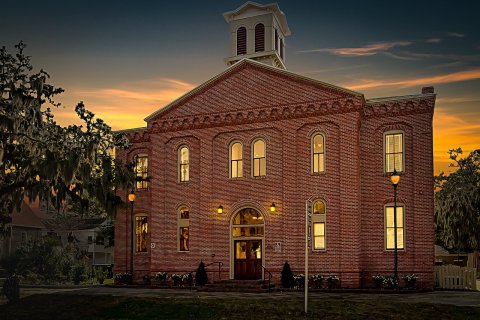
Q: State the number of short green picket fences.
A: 0